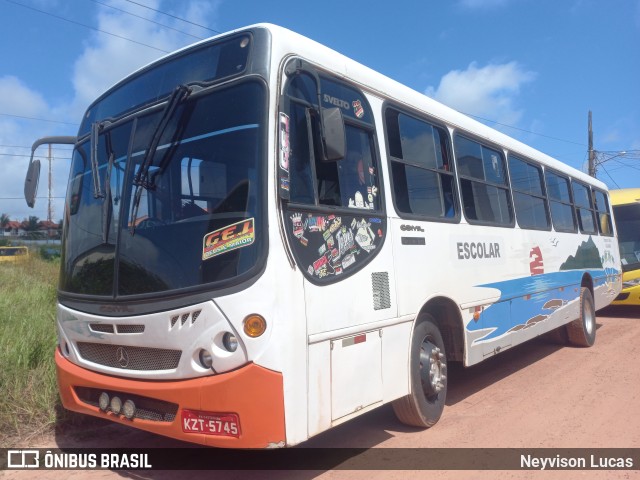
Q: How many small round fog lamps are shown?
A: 3